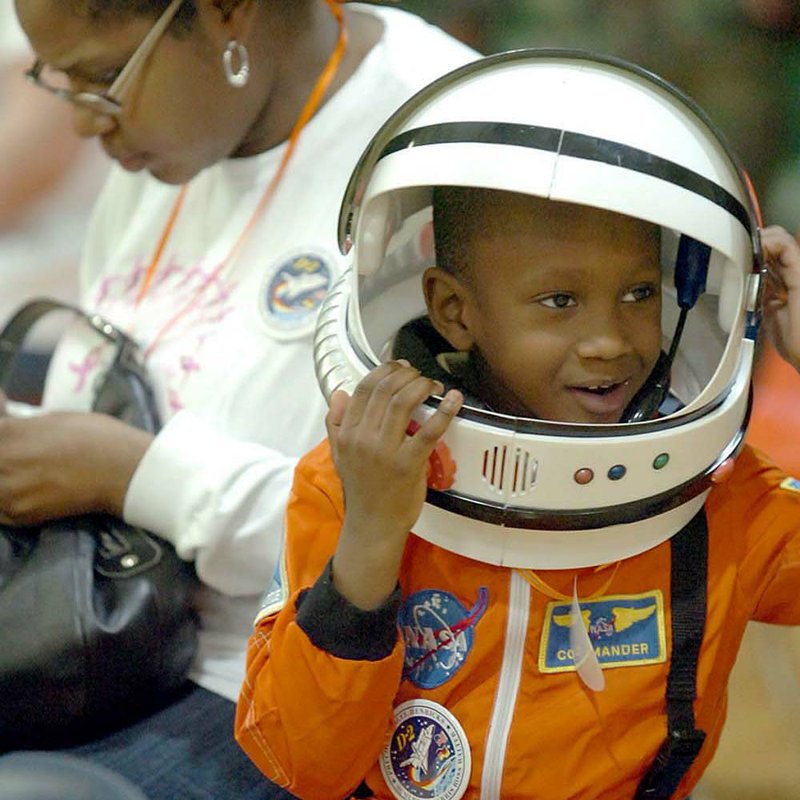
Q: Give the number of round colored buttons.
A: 3